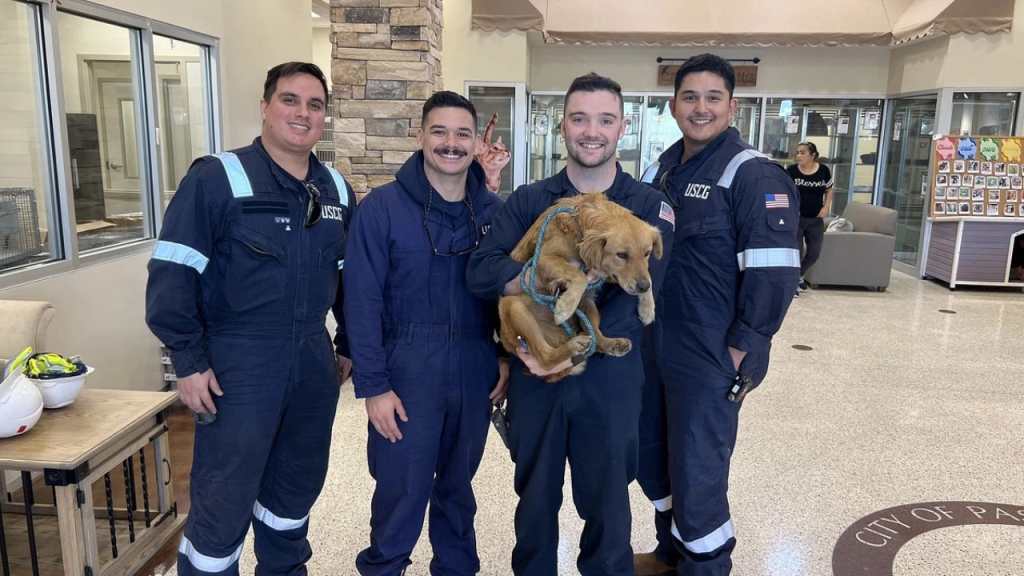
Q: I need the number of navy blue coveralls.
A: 4